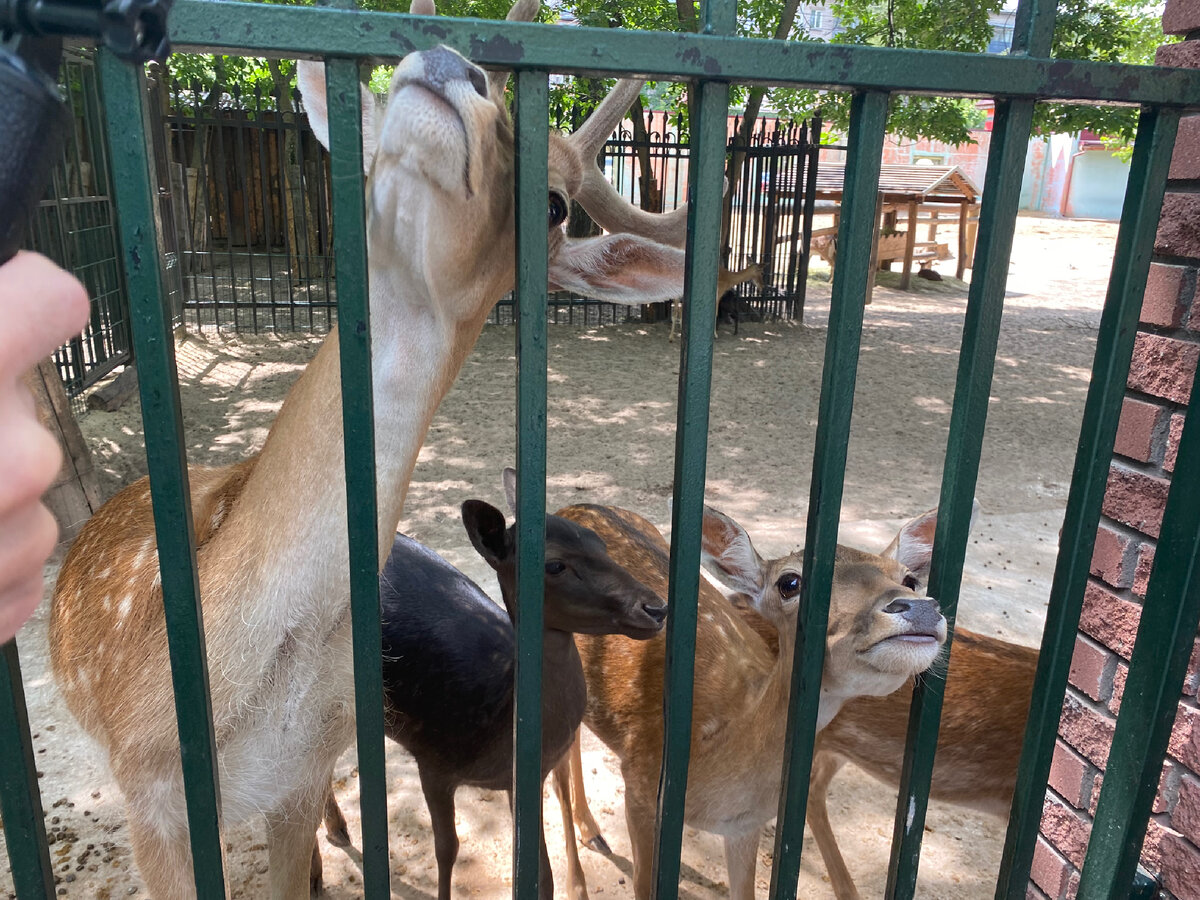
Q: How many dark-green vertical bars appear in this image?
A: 9